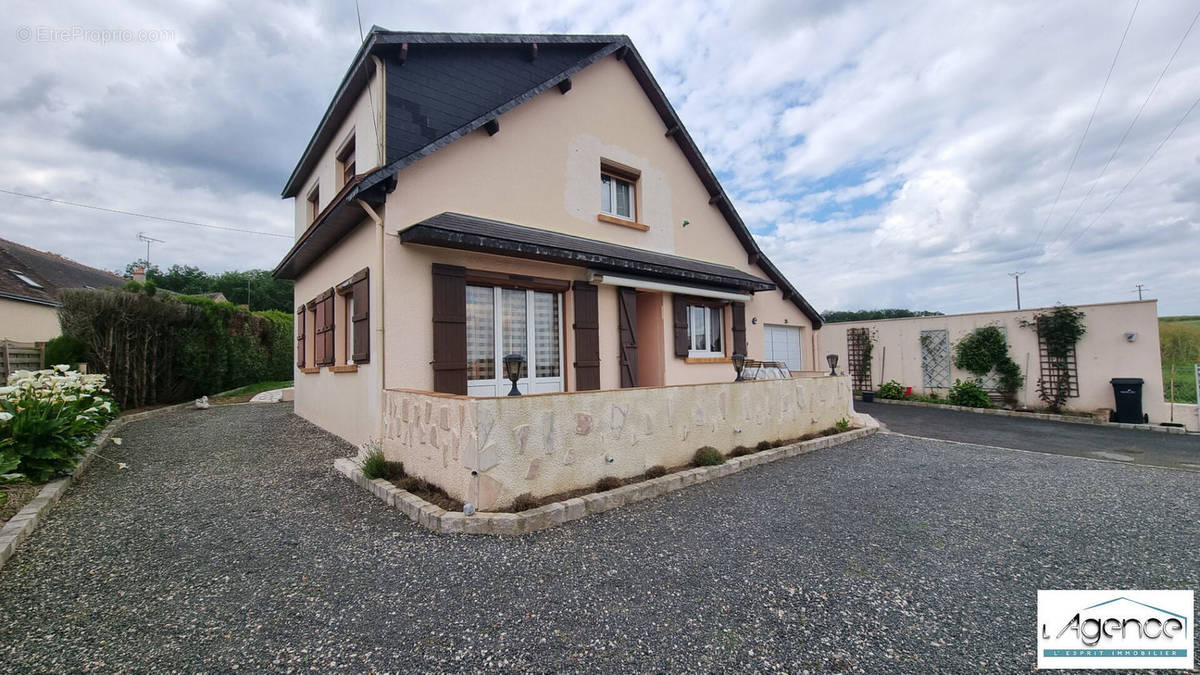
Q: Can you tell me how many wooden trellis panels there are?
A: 4